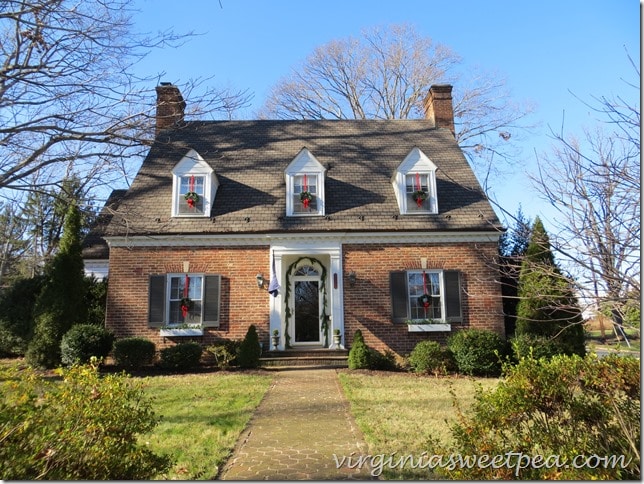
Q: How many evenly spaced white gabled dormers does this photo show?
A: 3